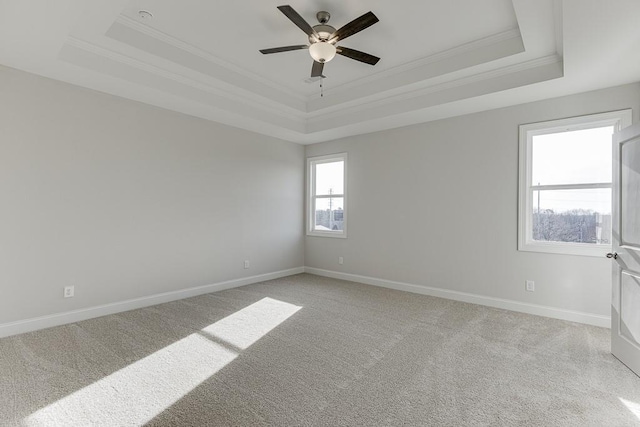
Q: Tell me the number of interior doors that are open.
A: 1